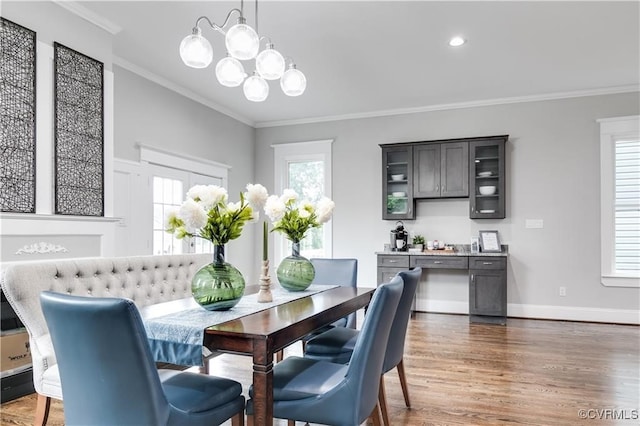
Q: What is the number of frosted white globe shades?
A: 6